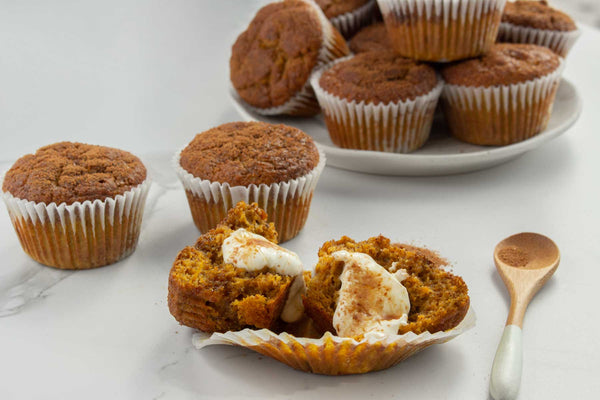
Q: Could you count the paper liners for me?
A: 9